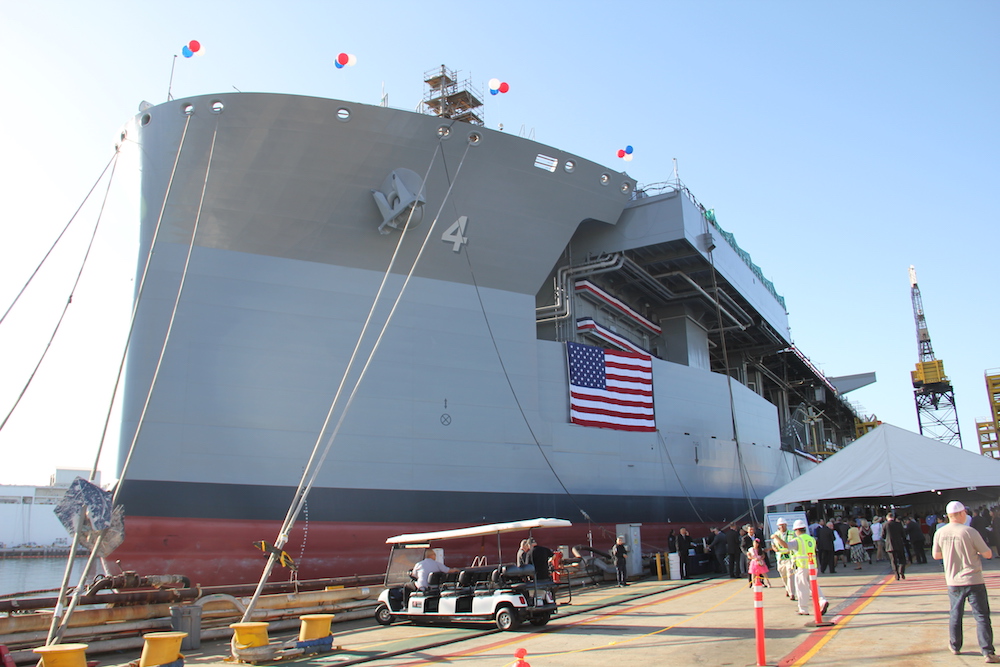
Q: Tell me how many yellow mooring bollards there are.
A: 4